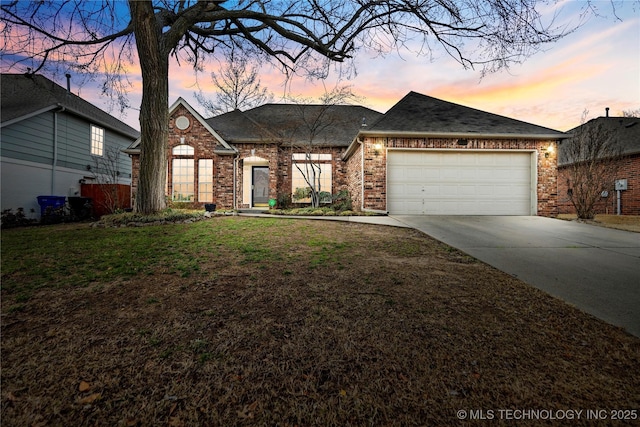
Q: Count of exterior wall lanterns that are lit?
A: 2